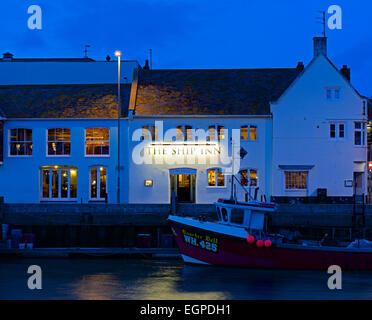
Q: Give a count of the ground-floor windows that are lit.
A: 5